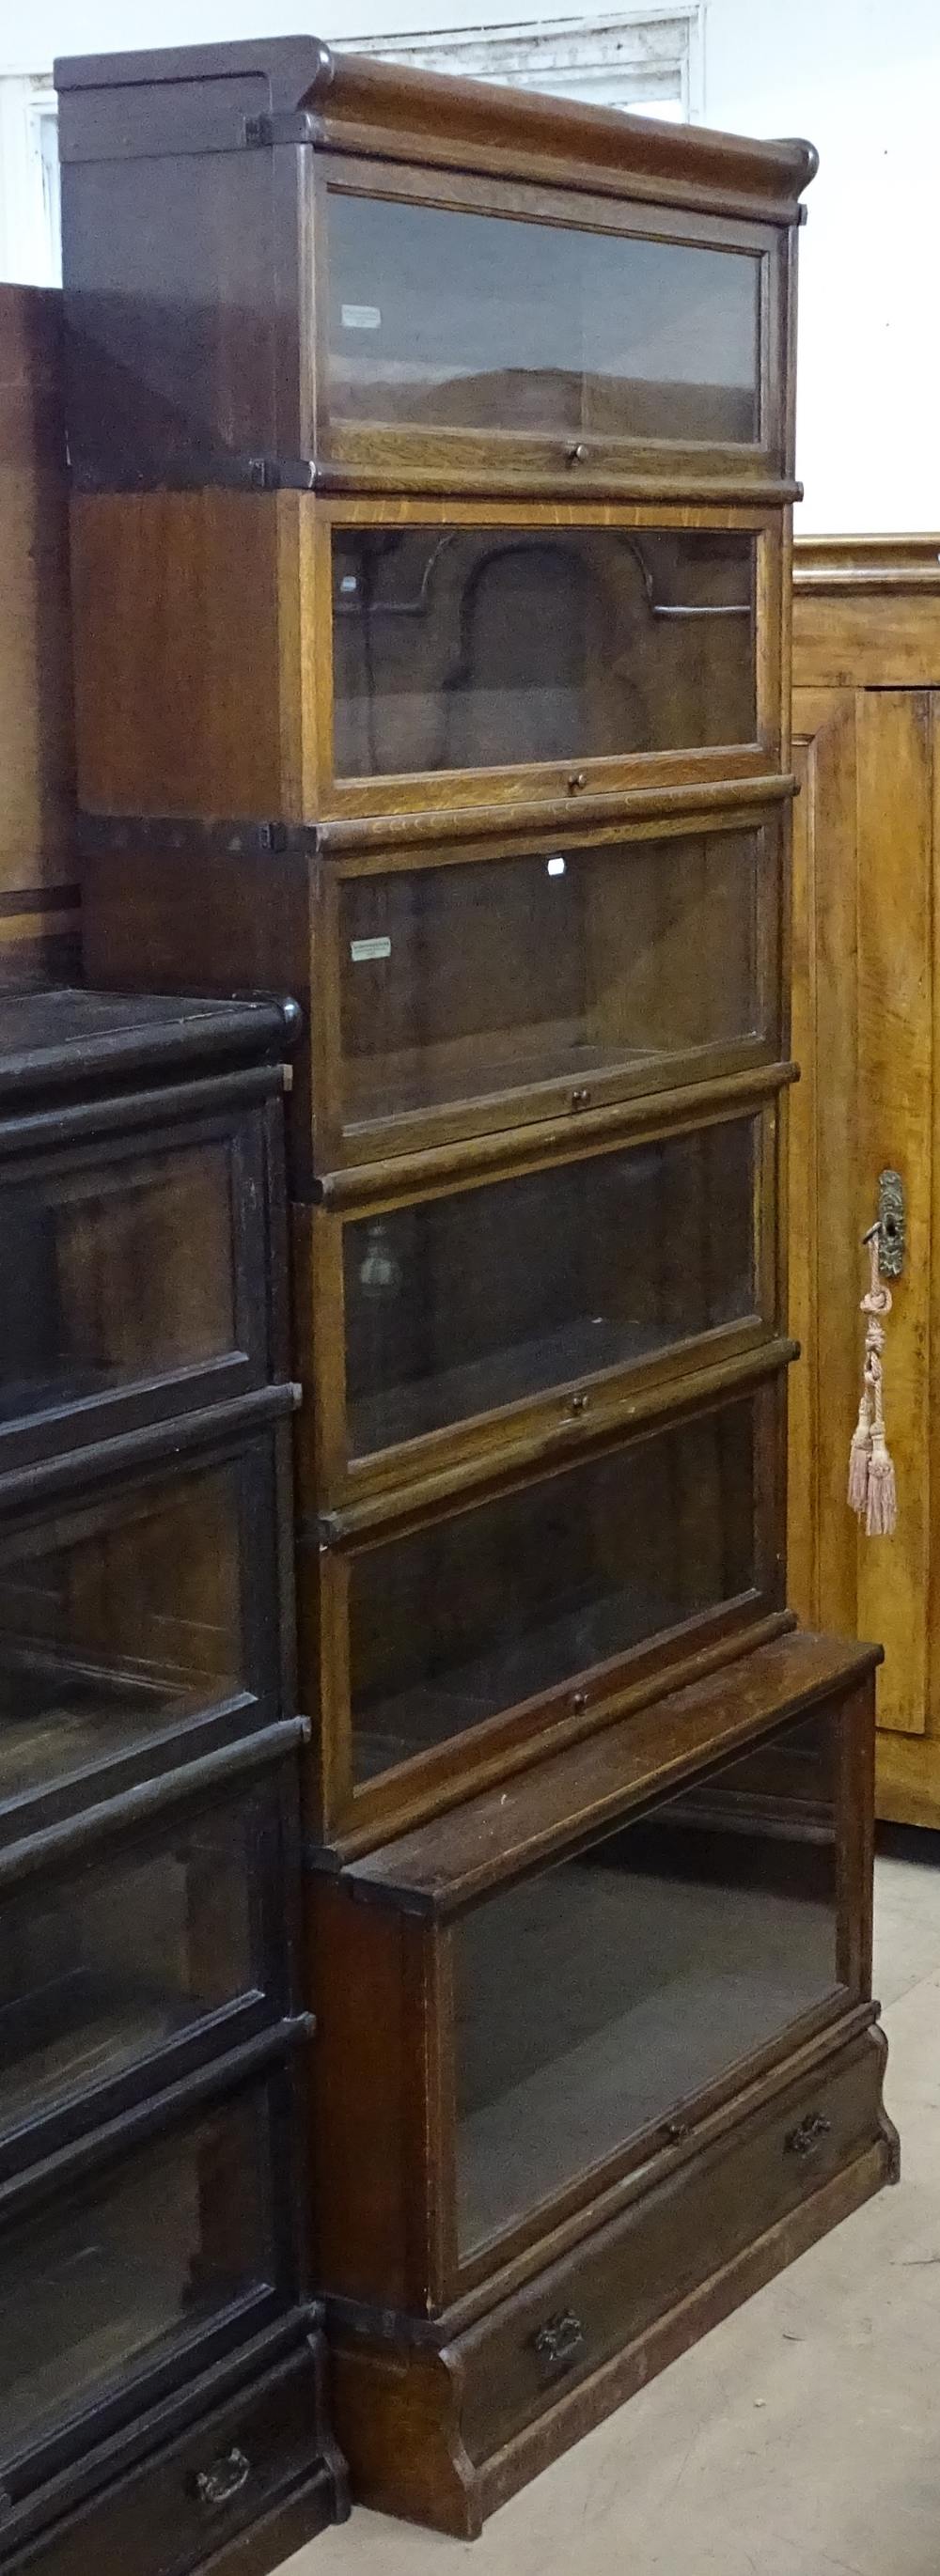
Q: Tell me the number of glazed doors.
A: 10